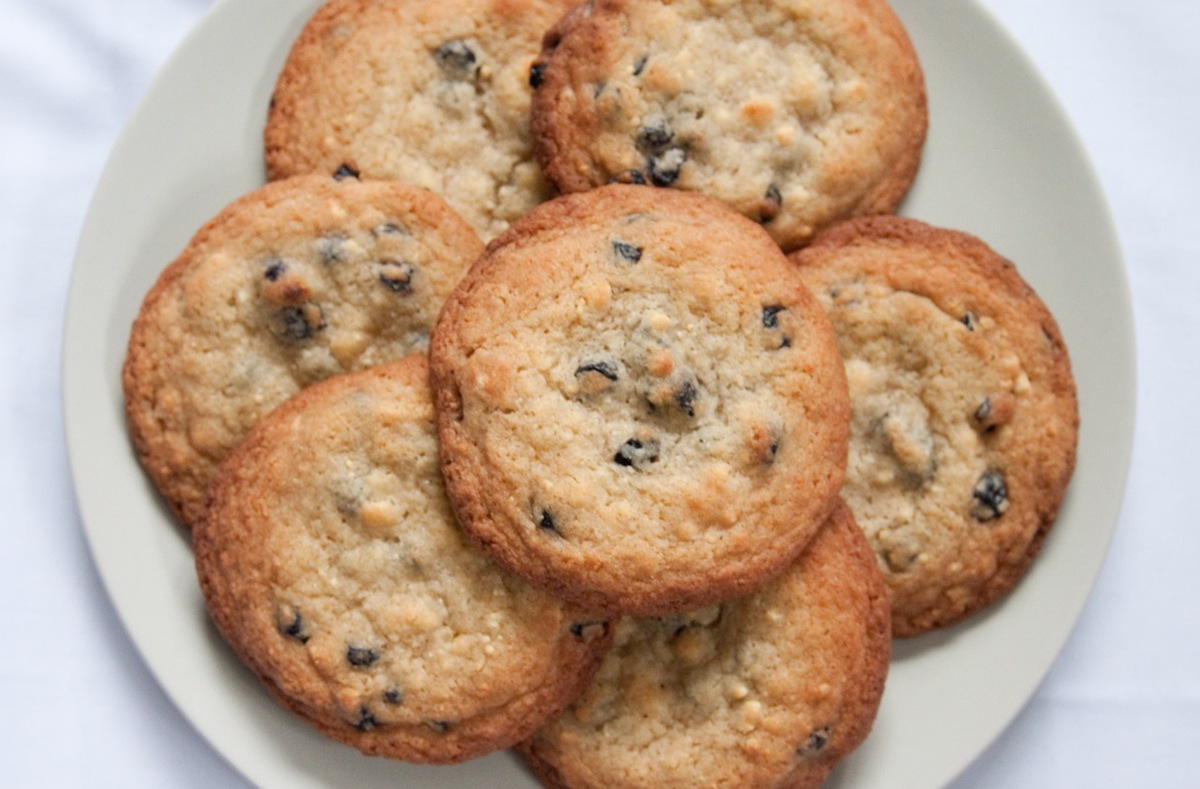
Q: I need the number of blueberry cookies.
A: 7